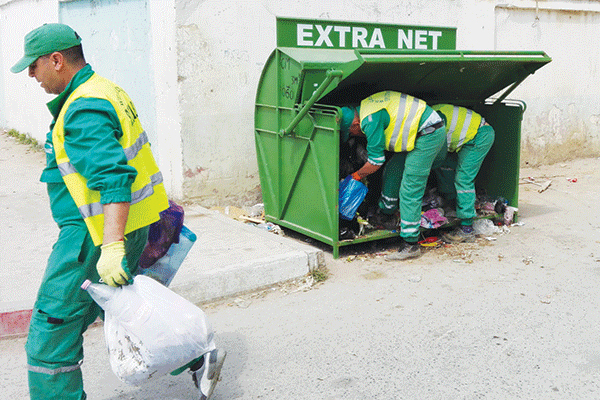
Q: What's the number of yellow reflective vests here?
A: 3